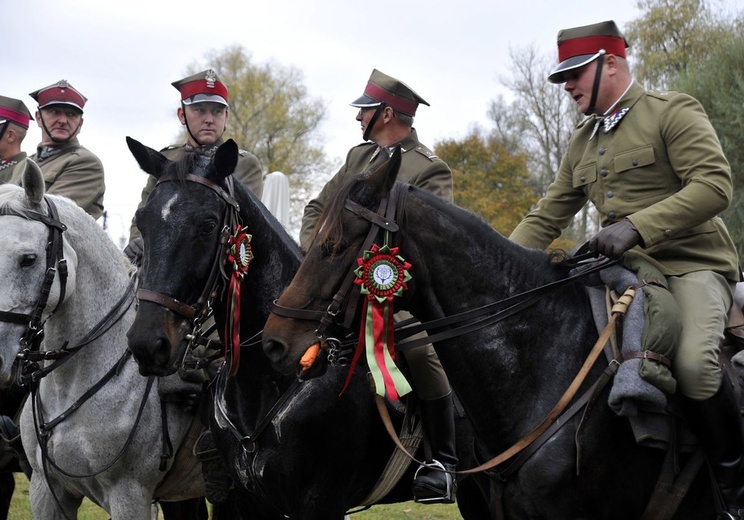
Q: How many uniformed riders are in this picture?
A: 5